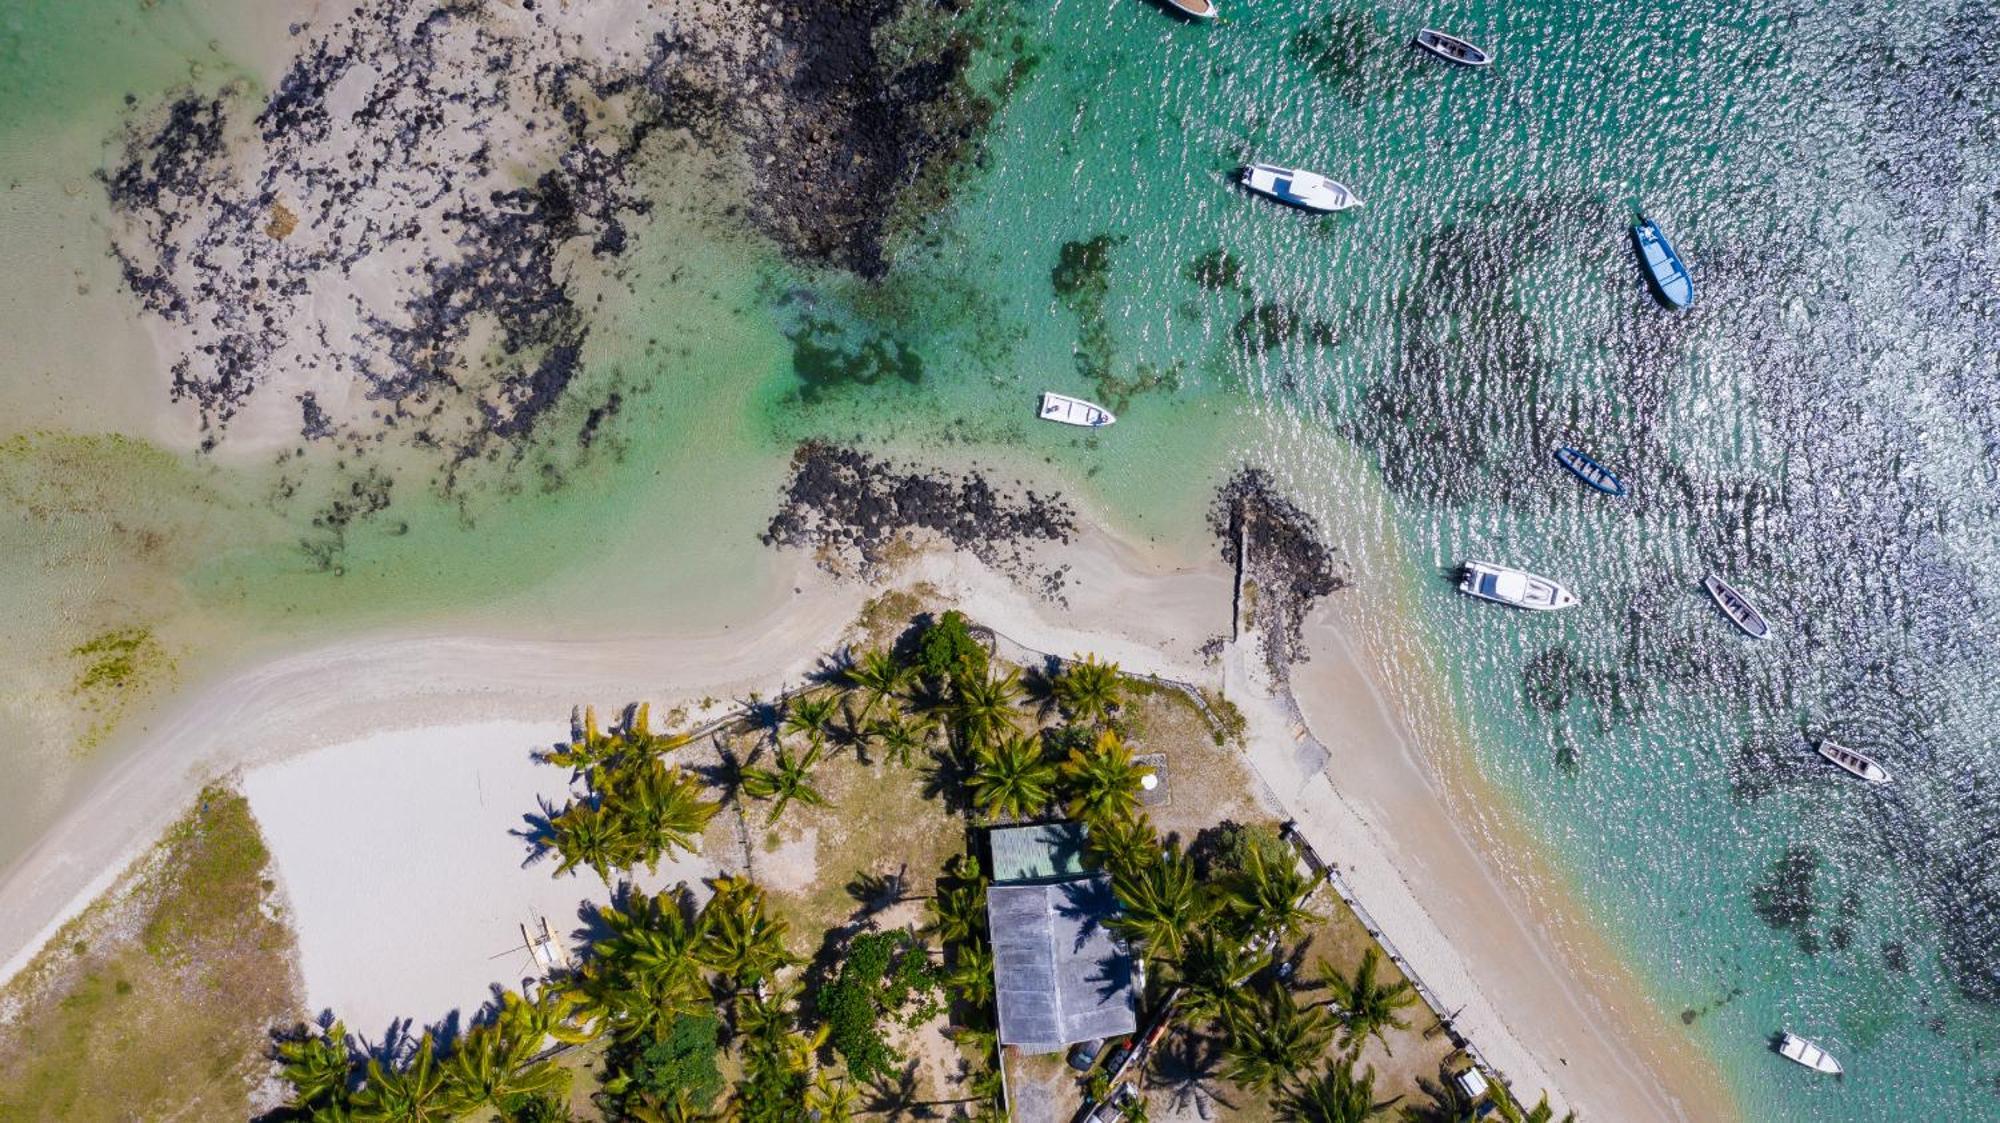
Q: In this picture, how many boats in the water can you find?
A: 10